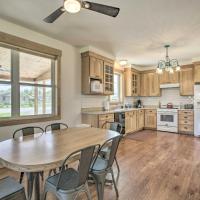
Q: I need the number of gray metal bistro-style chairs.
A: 6